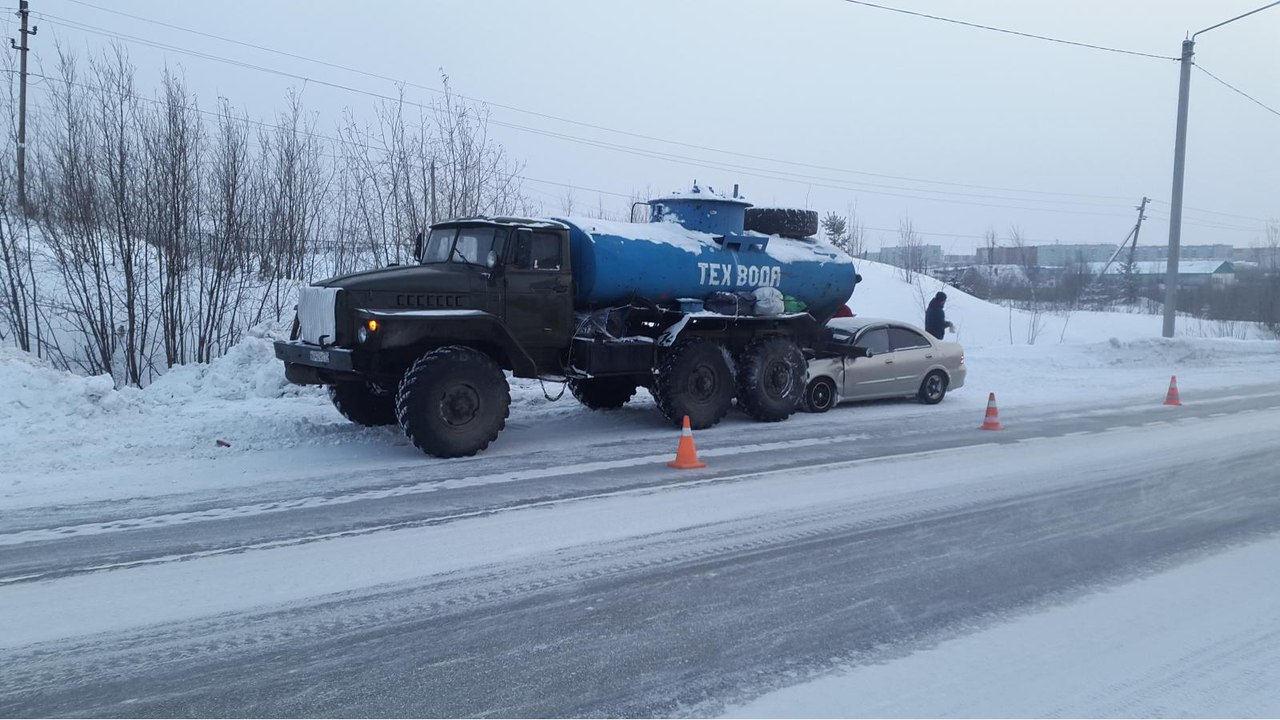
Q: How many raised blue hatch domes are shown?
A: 1